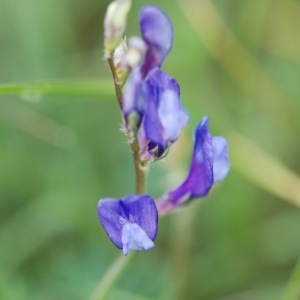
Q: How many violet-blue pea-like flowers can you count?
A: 4